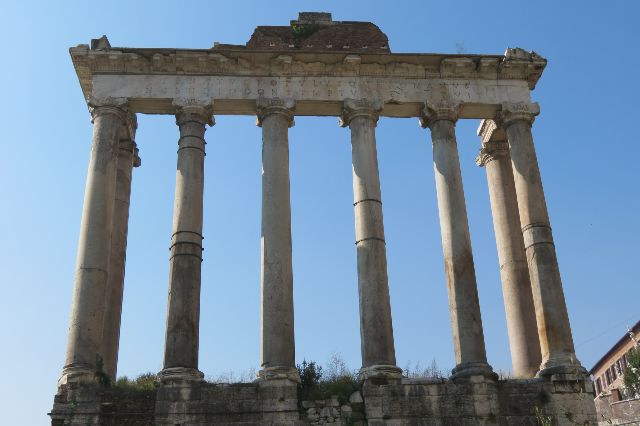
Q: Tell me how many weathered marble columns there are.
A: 8